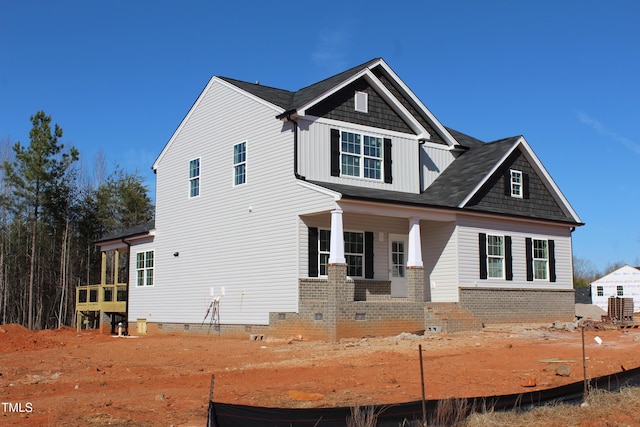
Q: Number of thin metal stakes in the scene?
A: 3